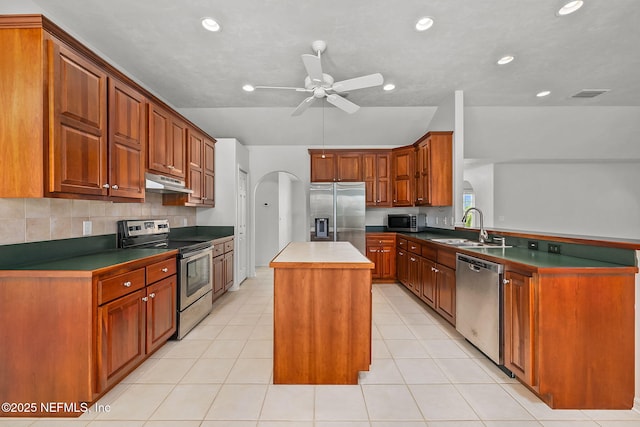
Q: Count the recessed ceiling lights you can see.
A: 7